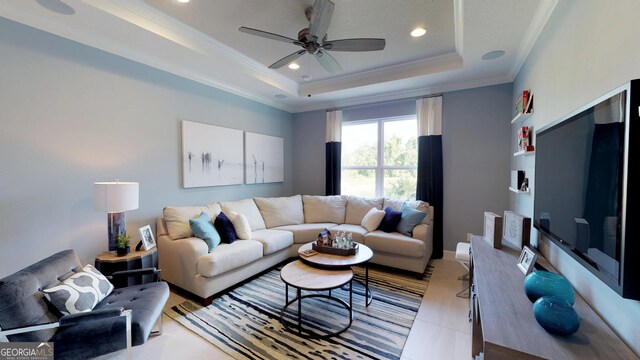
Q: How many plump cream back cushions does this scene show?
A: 6